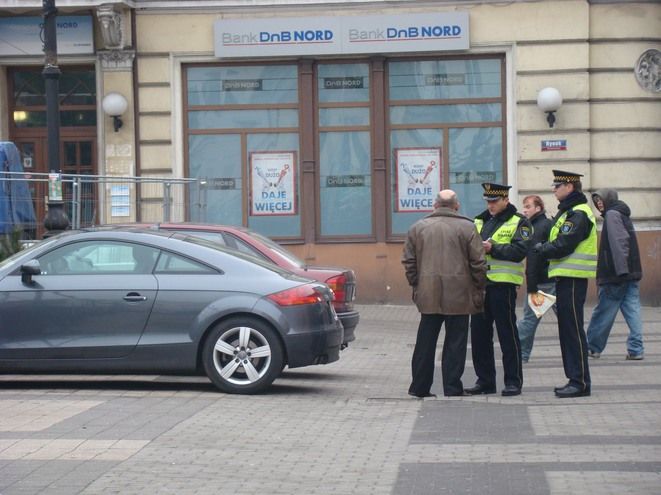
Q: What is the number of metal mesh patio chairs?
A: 0